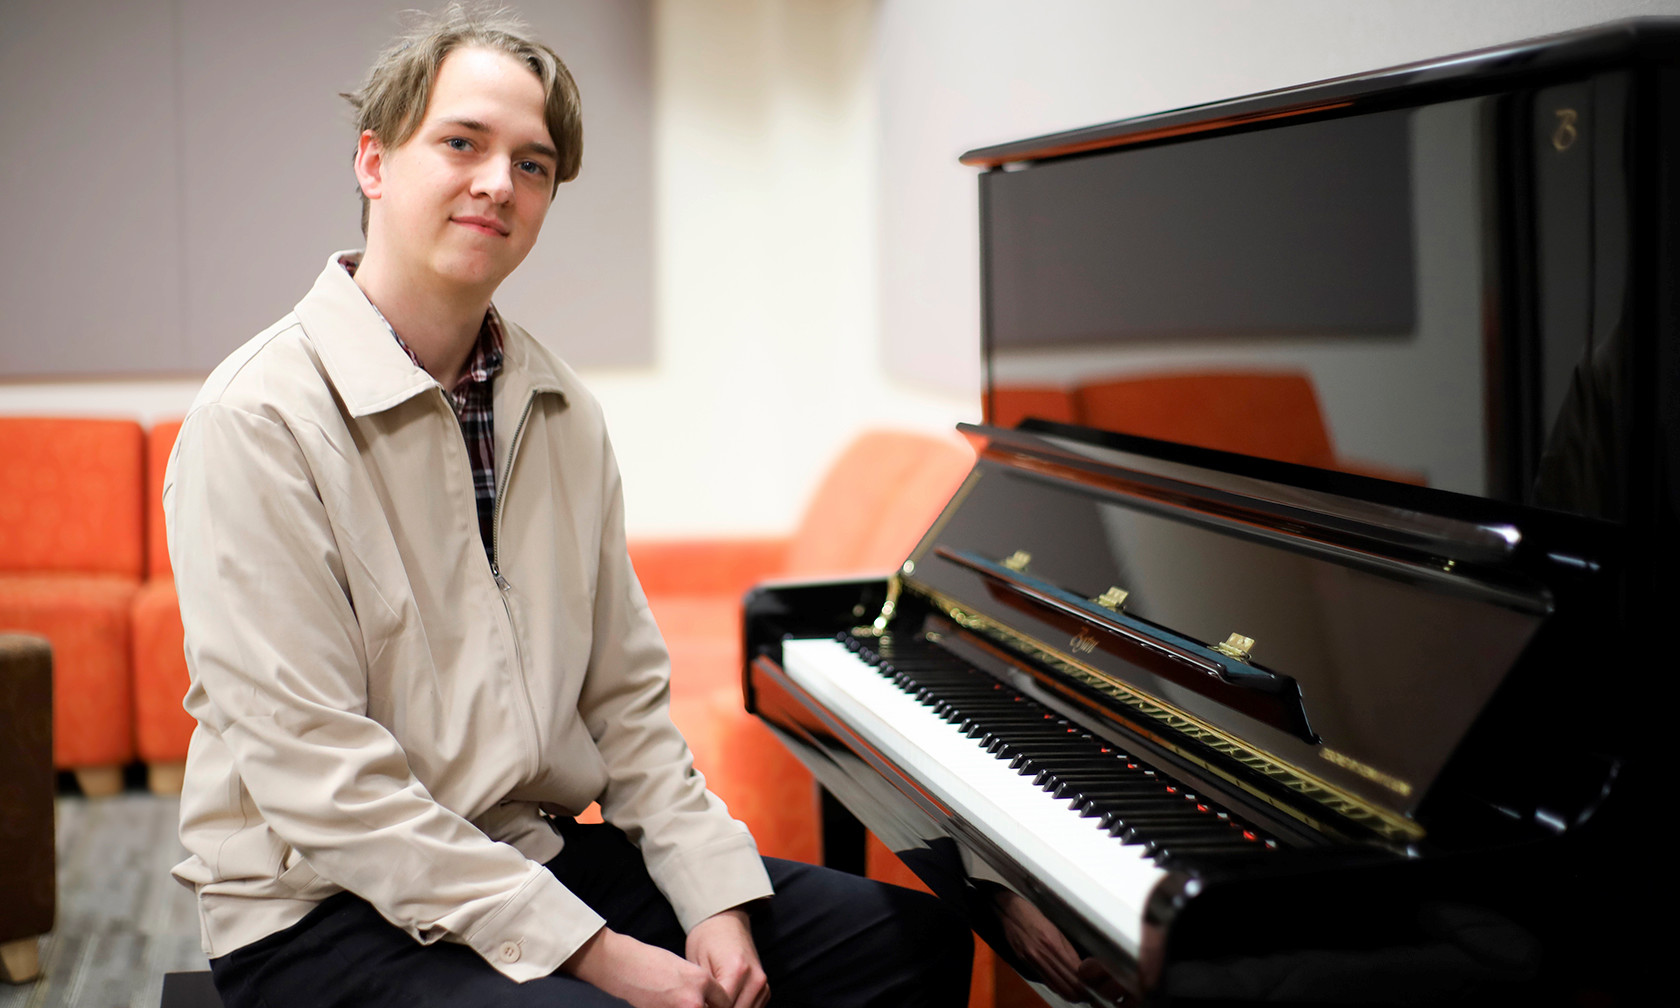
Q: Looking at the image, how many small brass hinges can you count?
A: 3